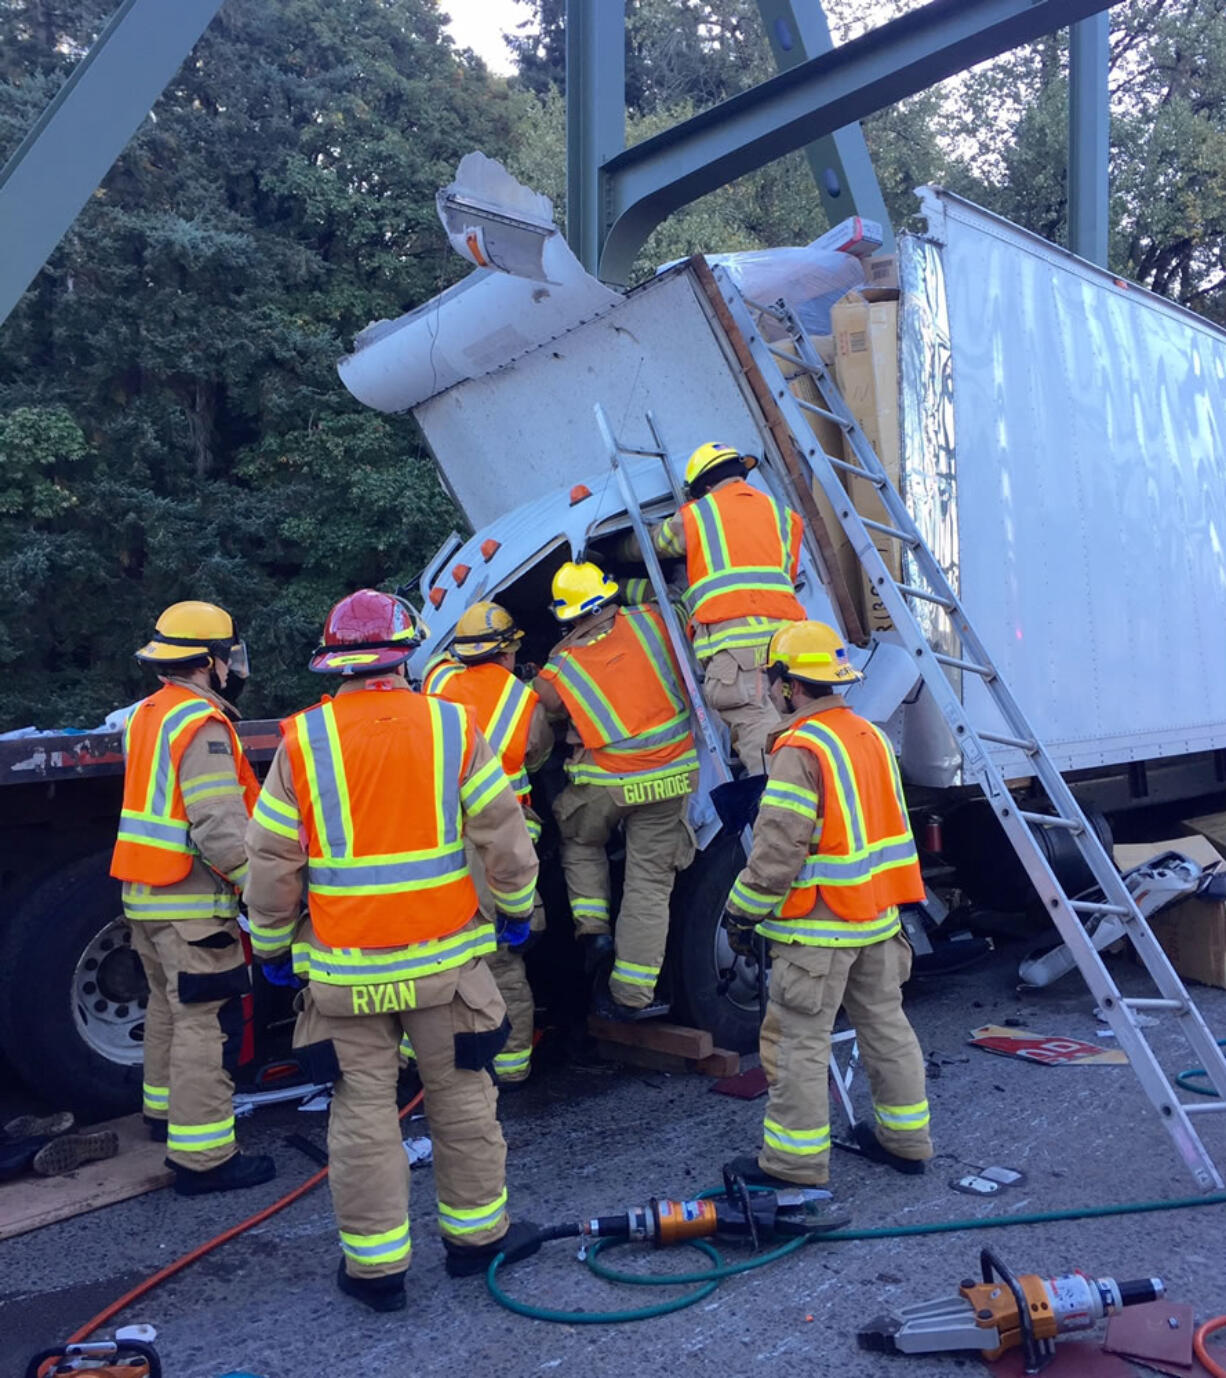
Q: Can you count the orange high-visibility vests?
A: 6